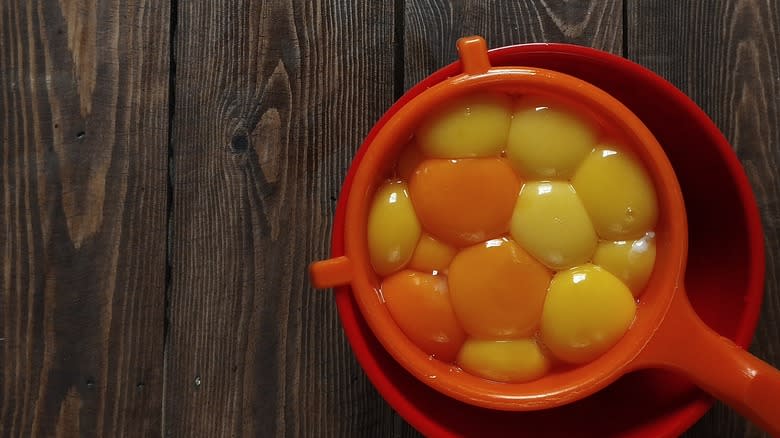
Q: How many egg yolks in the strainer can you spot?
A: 12